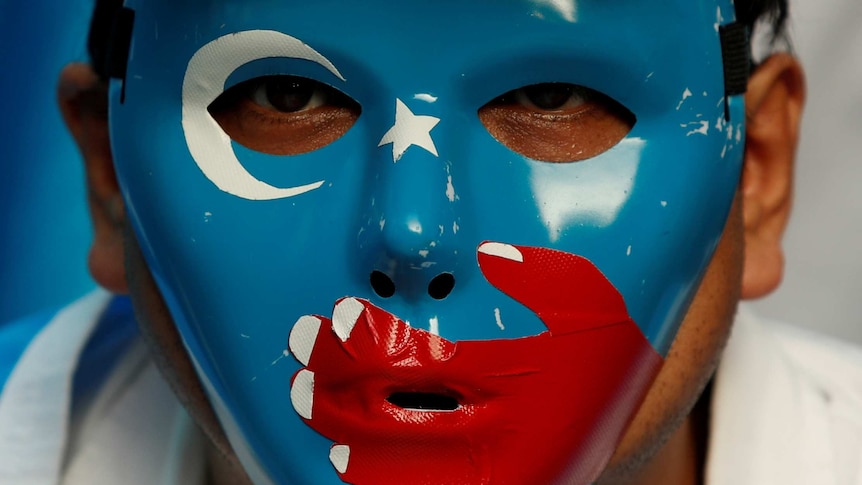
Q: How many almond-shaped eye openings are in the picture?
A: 2